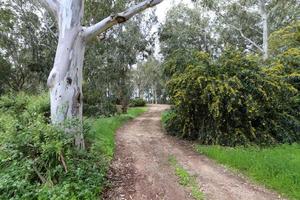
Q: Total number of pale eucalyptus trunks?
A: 2